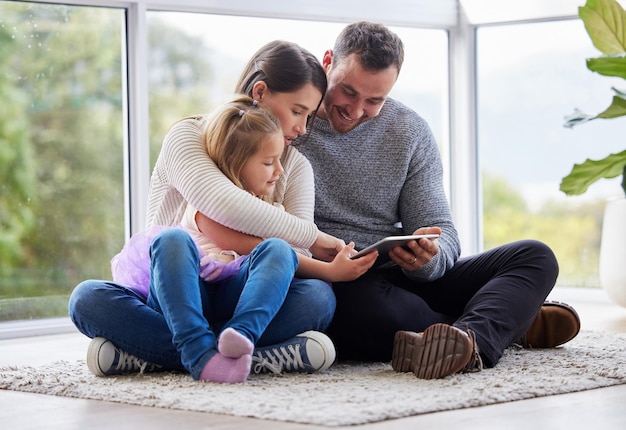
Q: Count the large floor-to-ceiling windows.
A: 3